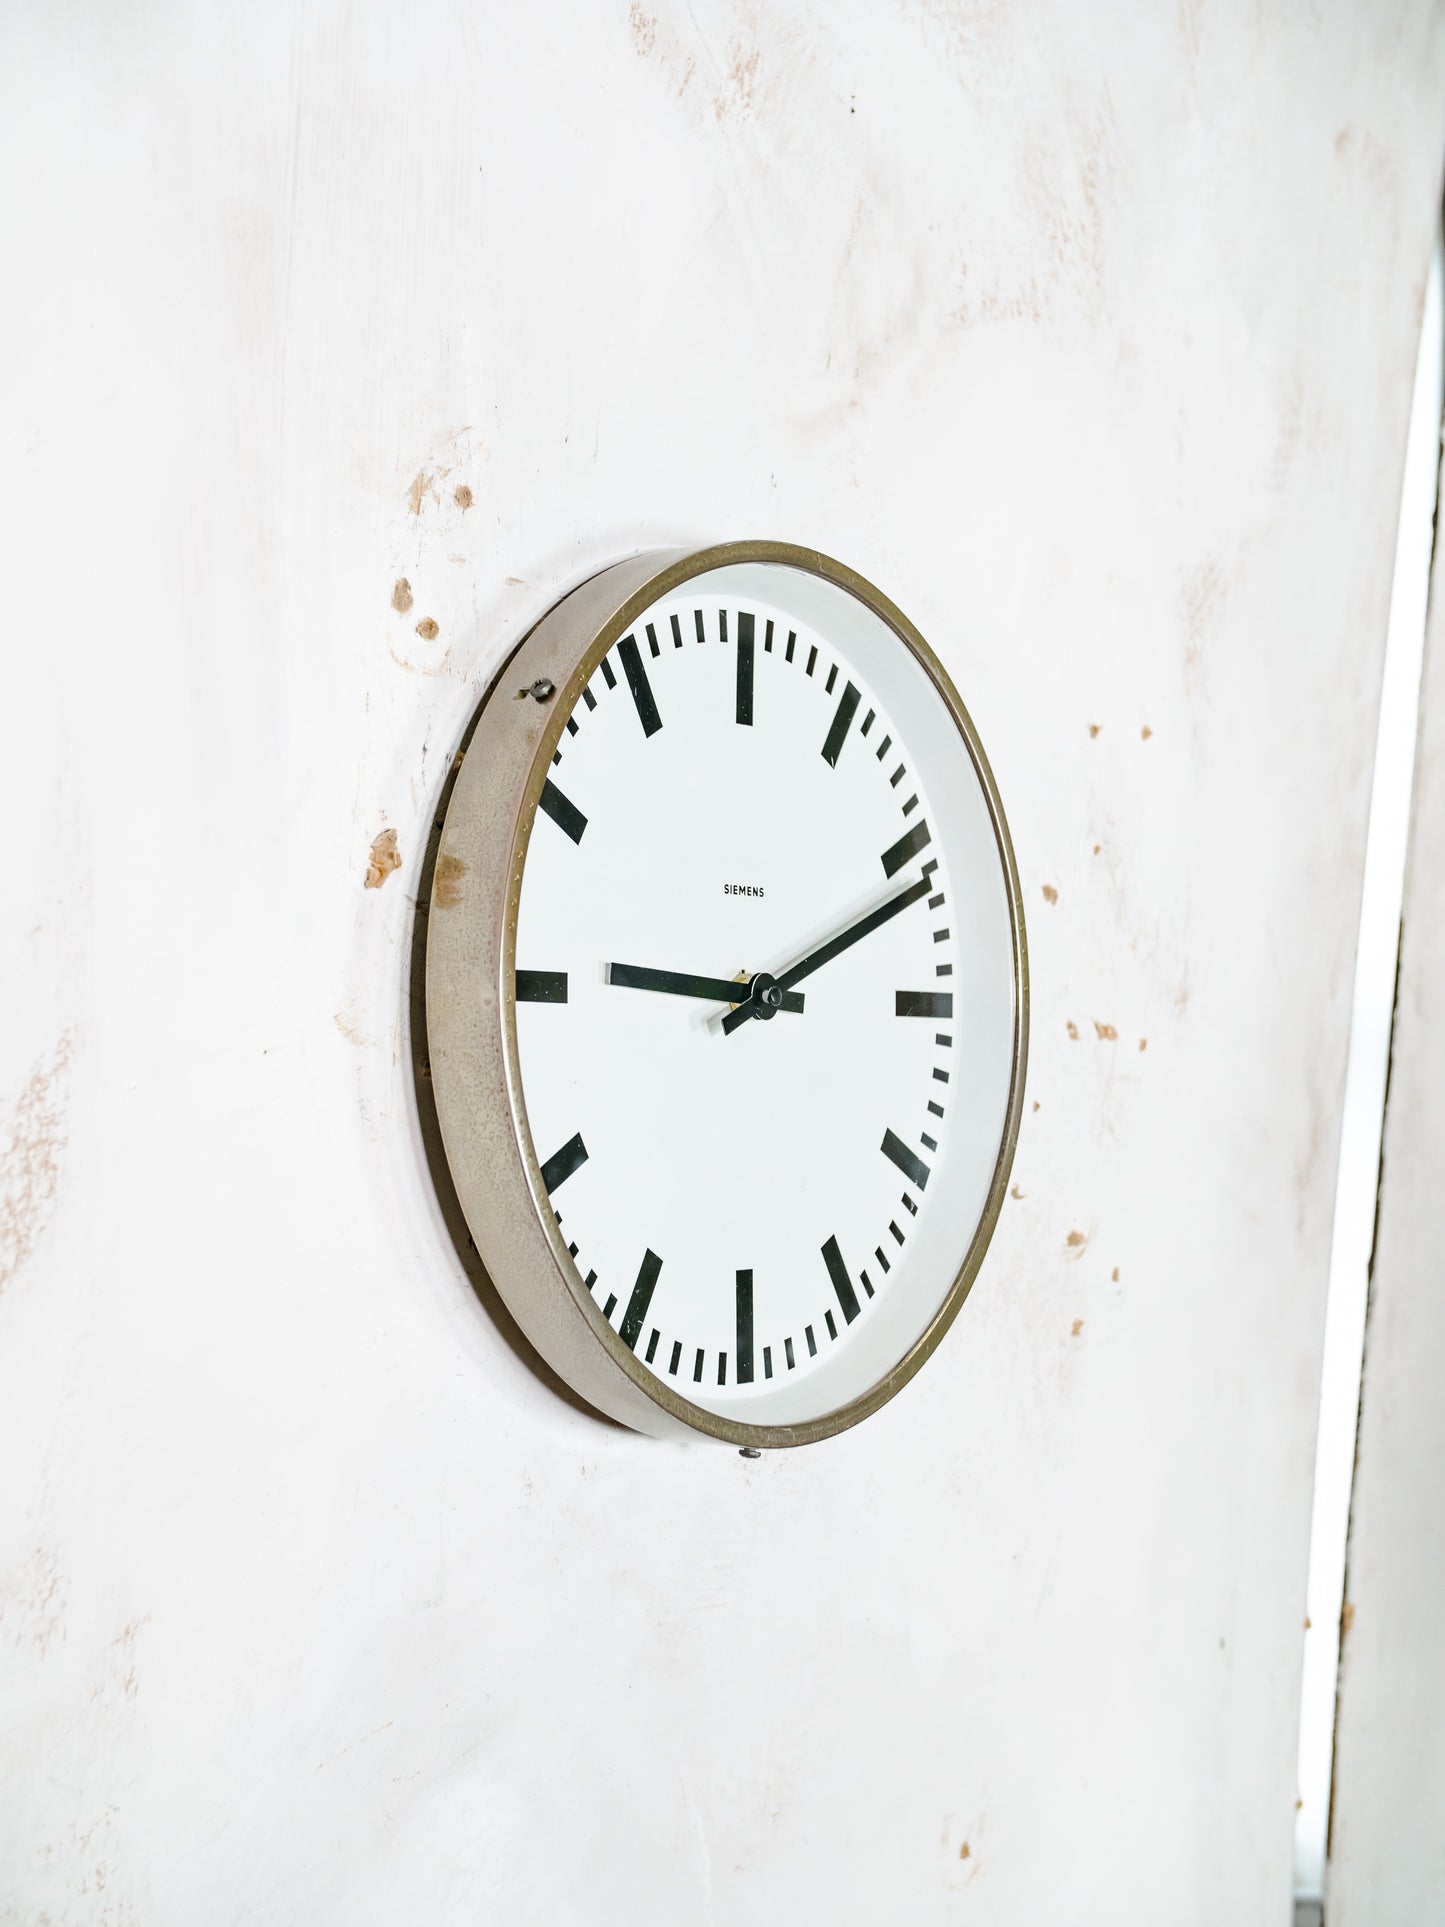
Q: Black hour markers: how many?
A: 12